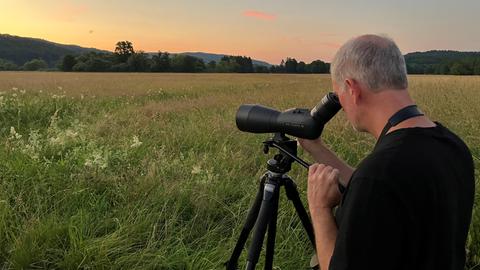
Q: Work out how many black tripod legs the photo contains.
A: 3